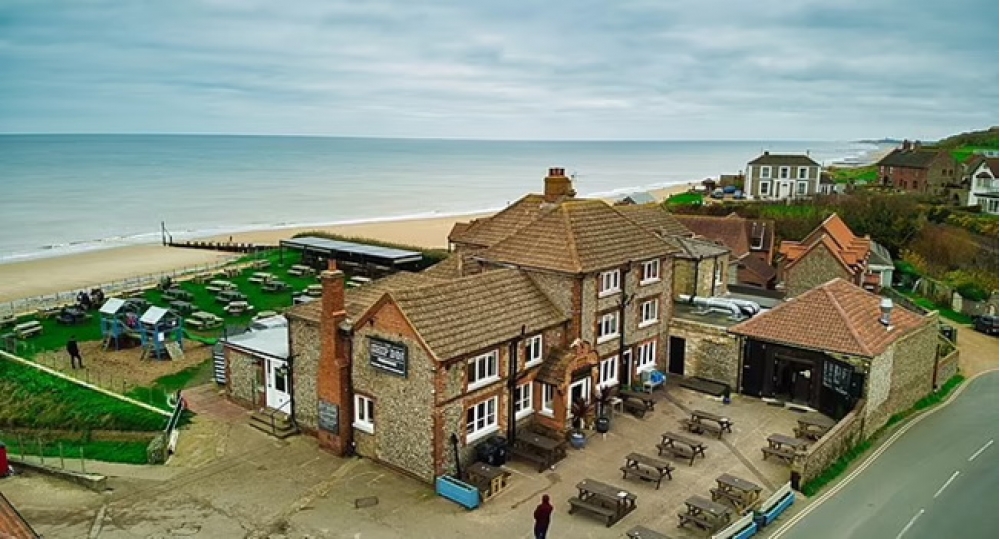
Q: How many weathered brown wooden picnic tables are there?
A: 12